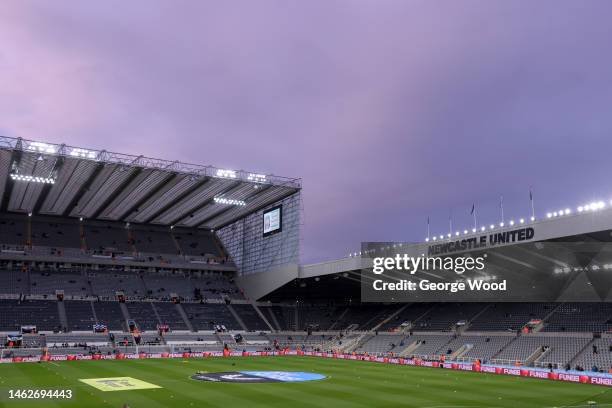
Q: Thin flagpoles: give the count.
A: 5